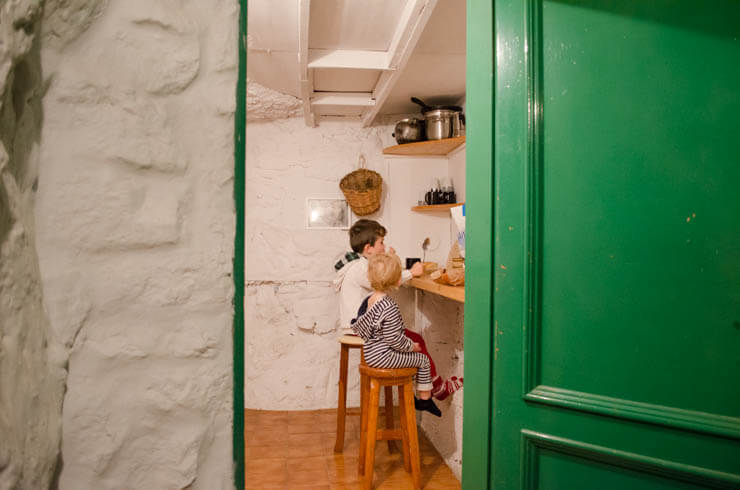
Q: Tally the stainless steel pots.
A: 2